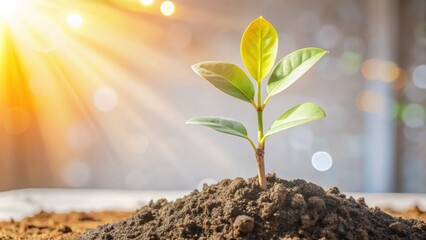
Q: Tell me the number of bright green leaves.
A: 5